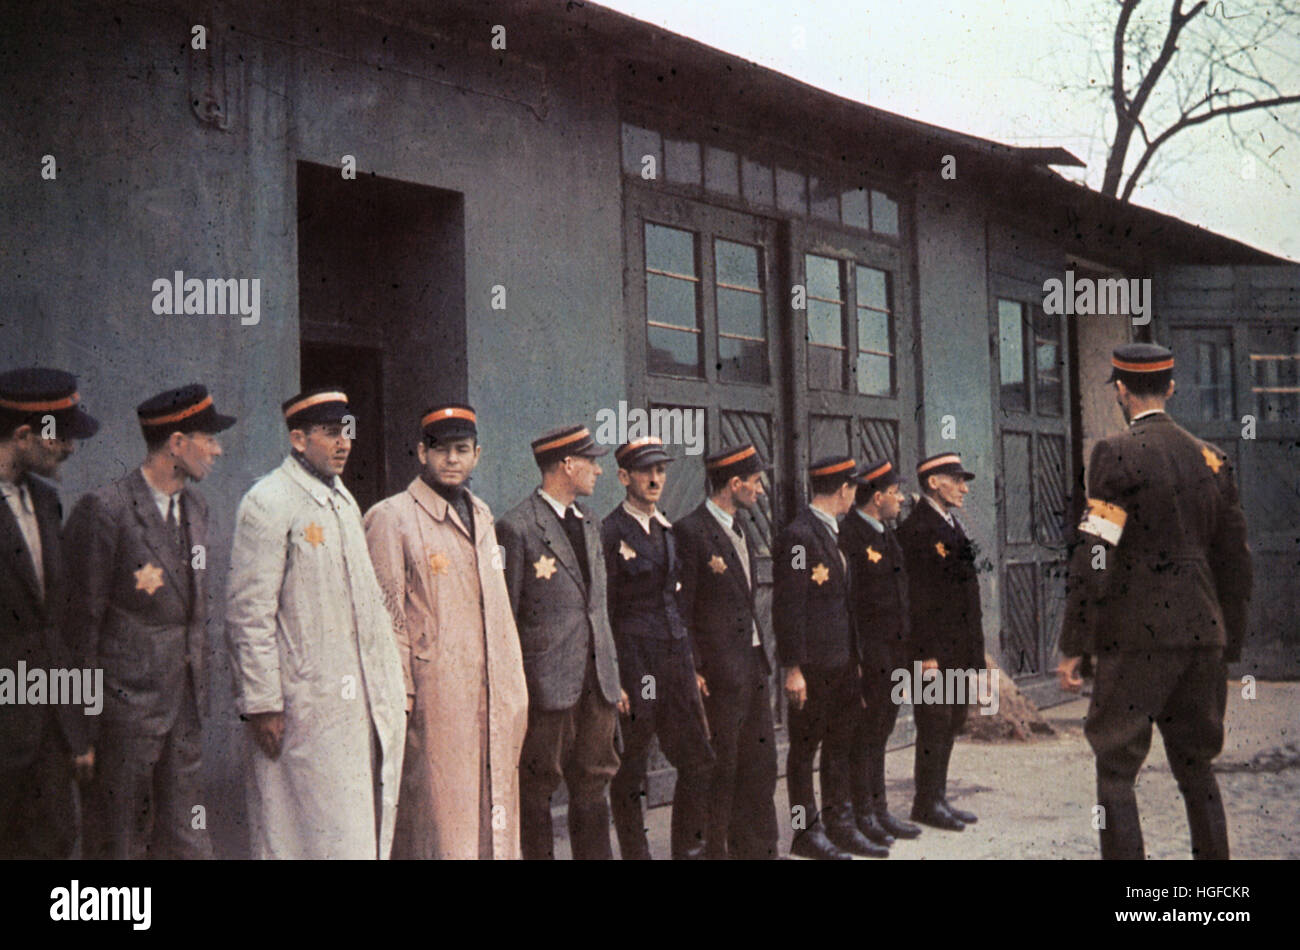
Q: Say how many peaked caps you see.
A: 11